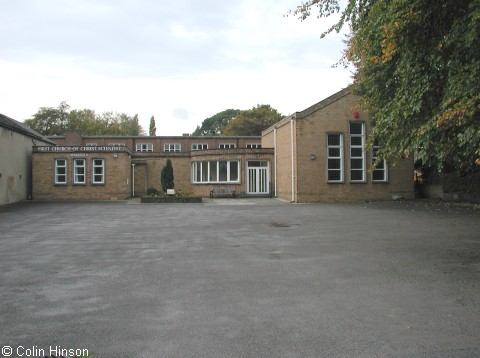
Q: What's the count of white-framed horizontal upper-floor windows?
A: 7